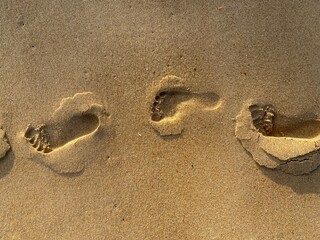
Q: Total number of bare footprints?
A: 3